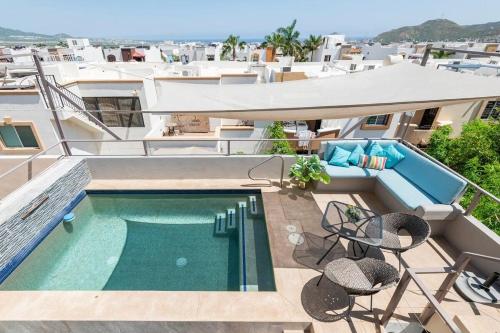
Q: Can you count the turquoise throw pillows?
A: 4